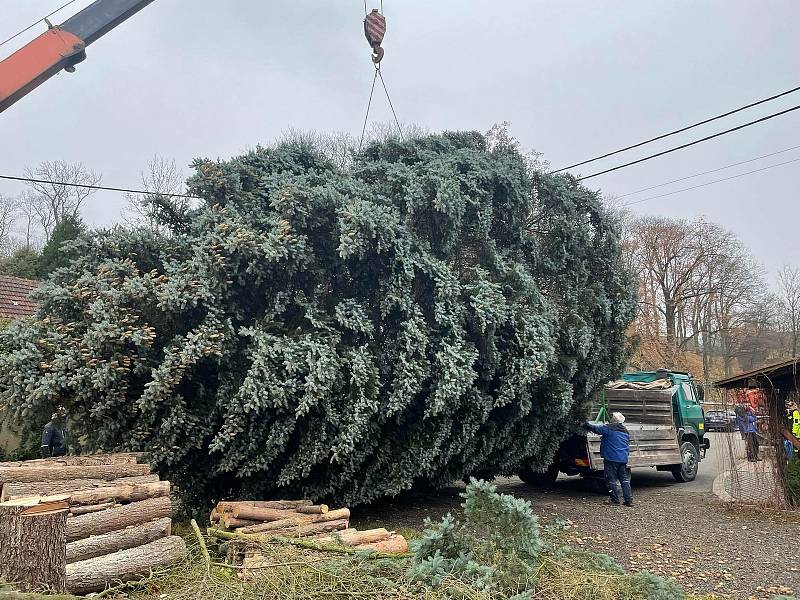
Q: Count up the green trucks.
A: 1